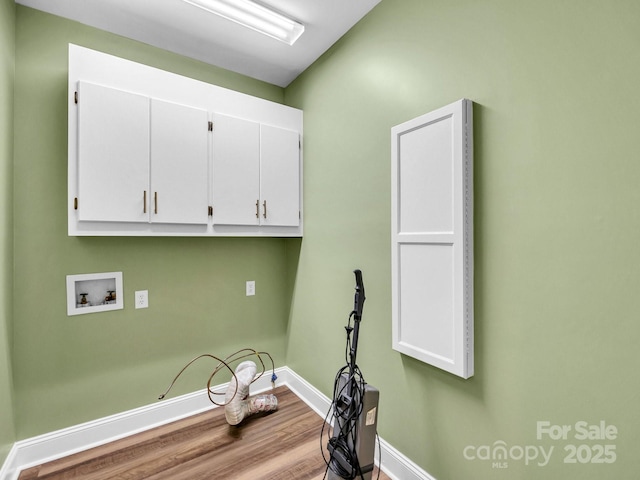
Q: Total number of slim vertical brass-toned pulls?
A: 4